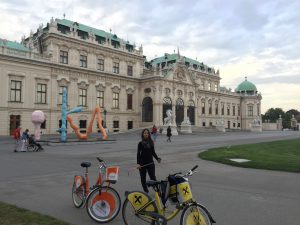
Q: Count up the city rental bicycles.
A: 2